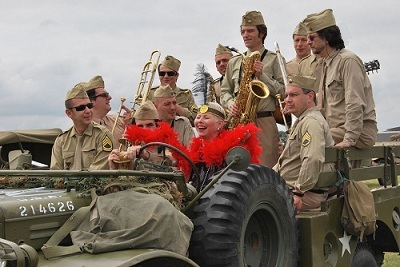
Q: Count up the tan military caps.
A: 10